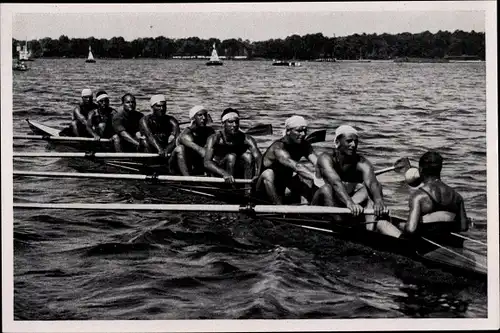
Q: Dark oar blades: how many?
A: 3